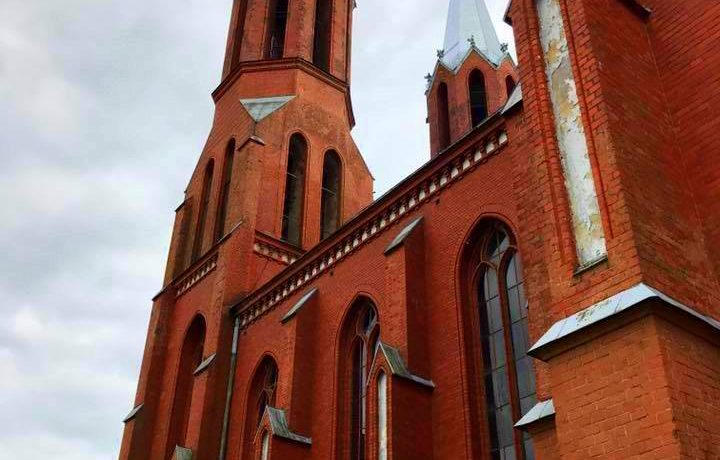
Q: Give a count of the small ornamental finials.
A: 4